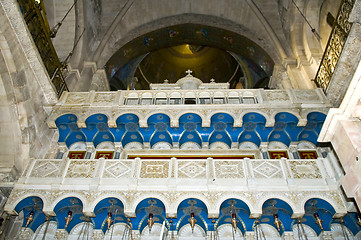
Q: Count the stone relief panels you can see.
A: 12